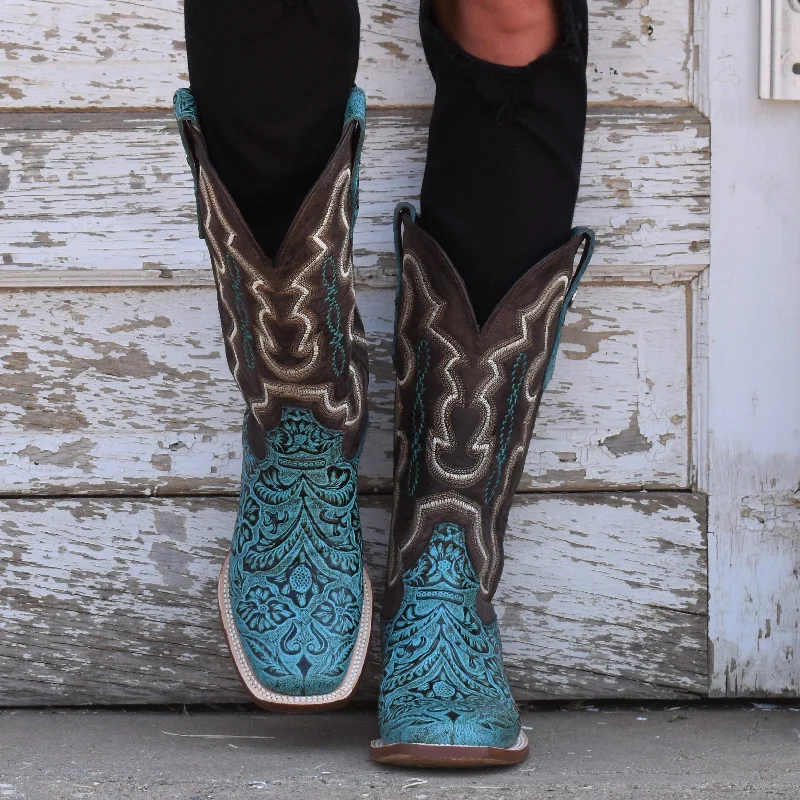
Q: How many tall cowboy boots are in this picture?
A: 2